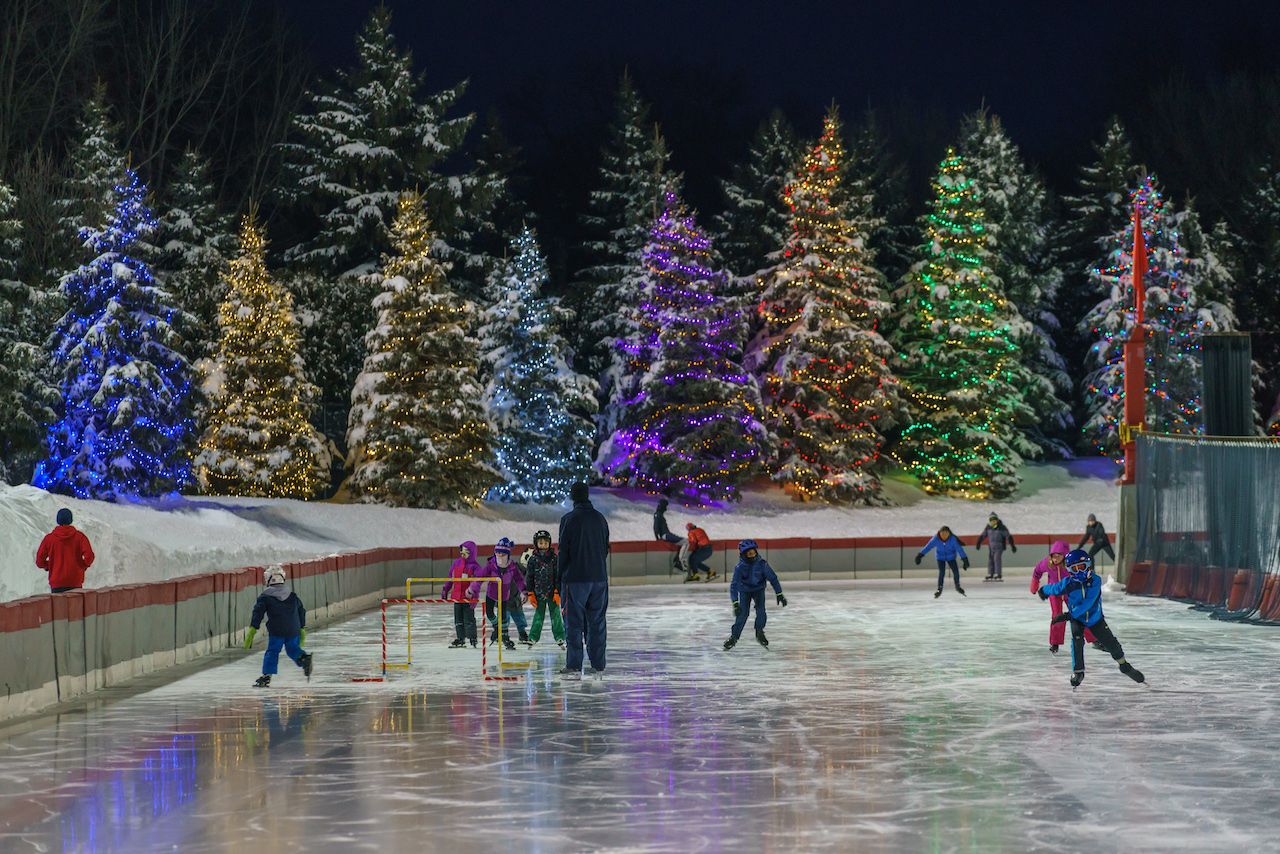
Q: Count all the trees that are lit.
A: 8